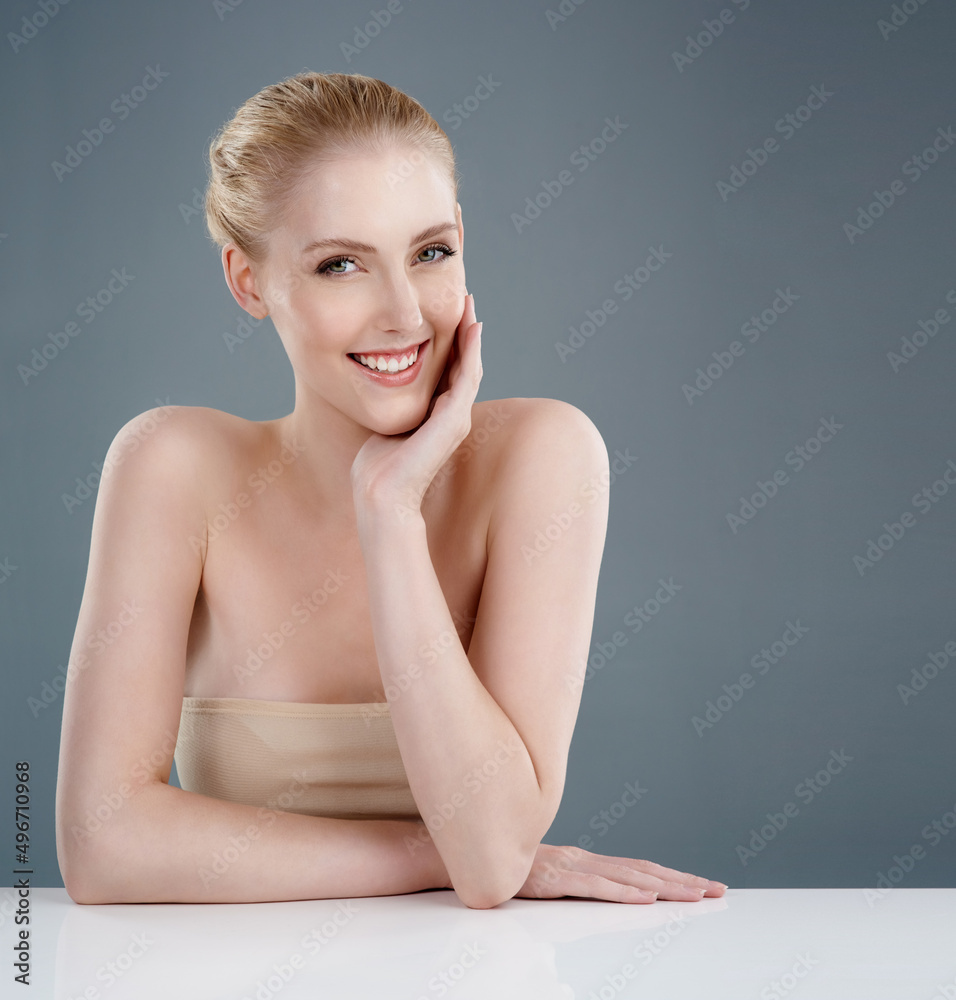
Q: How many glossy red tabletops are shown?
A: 0